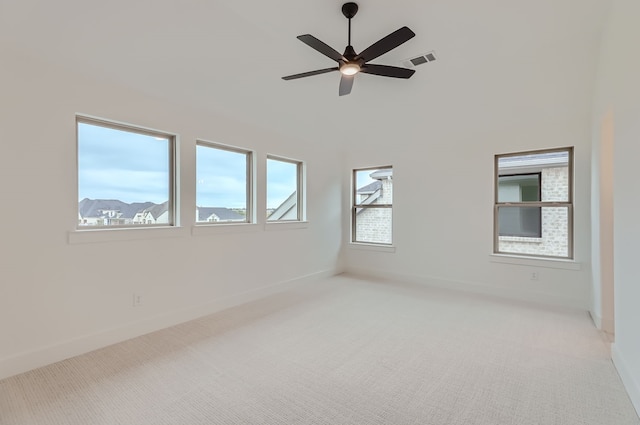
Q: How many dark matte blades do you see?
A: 5